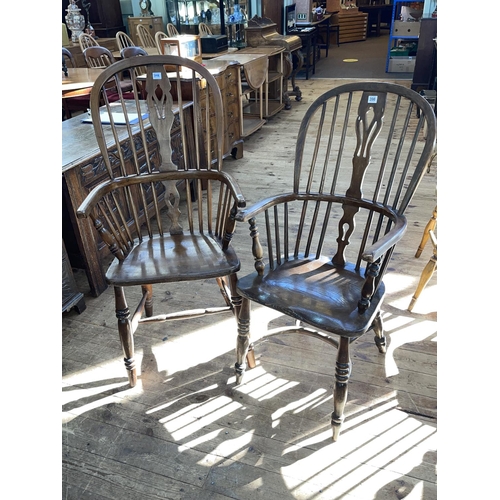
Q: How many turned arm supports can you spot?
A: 4